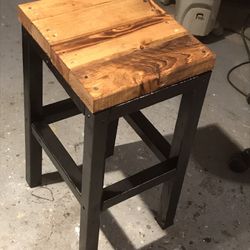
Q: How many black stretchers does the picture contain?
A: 4